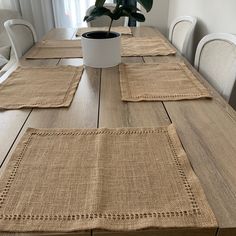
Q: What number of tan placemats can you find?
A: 6